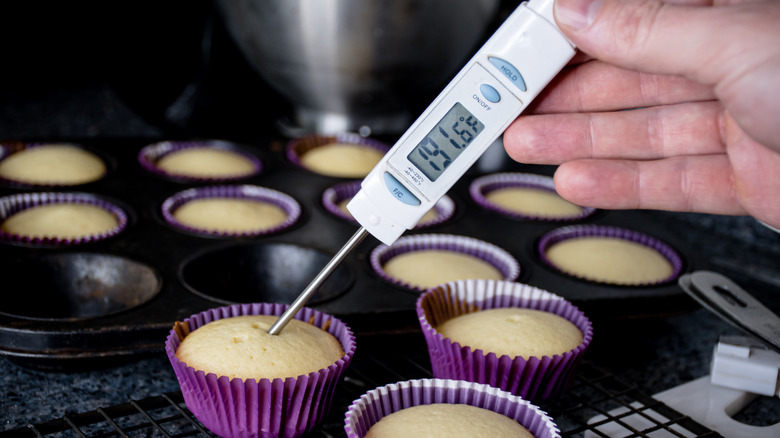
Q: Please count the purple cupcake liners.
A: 12